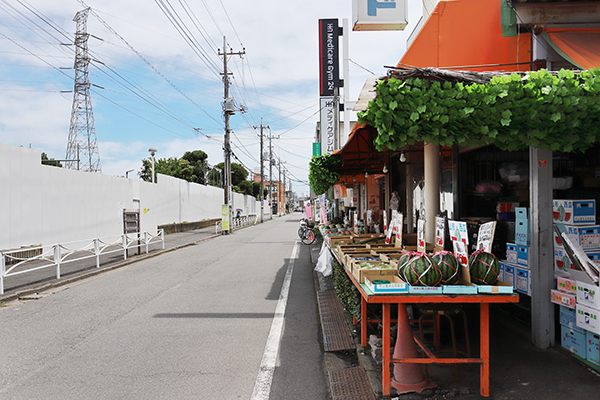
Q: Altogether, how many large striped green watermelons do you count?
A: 4